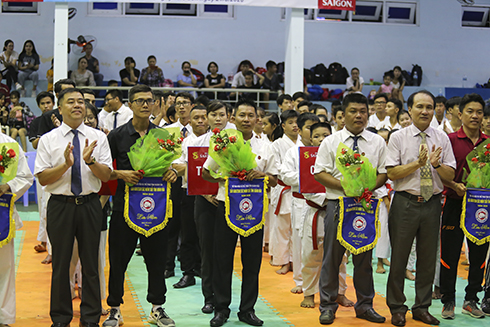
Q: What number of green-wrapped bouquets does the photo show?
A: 5